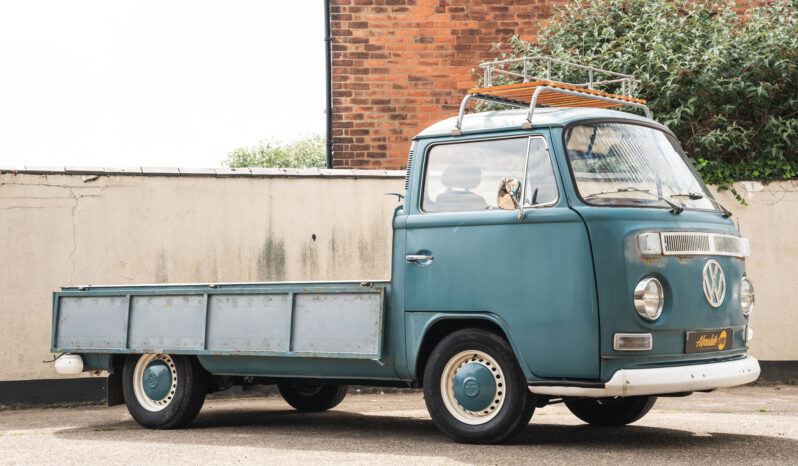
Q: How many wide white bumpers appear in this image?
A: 1